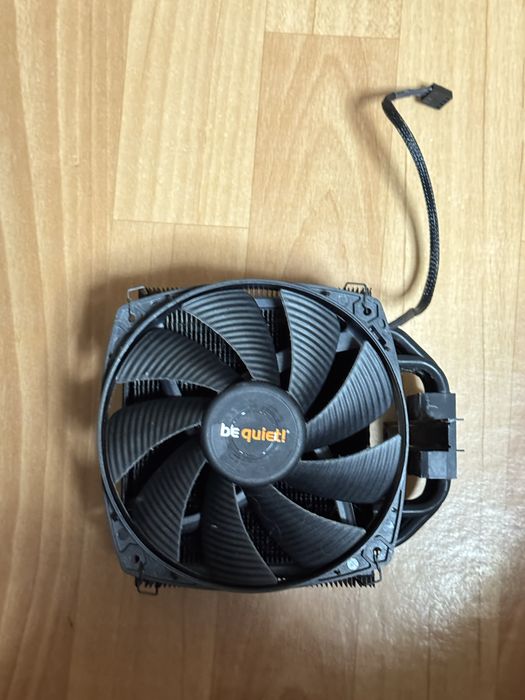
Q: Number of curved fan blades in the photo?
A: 9